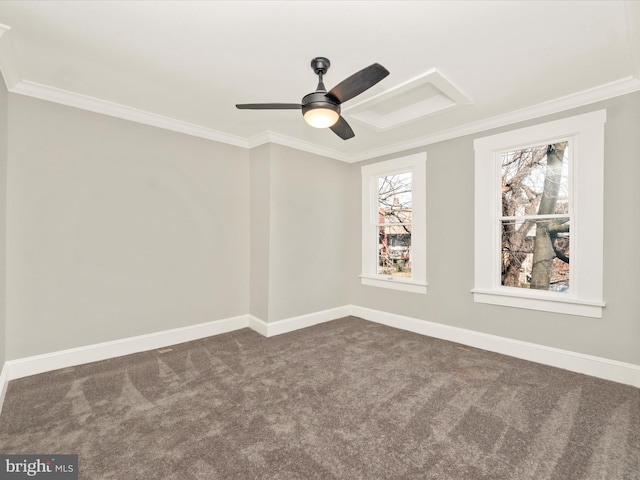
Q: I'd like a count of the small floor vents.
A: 2